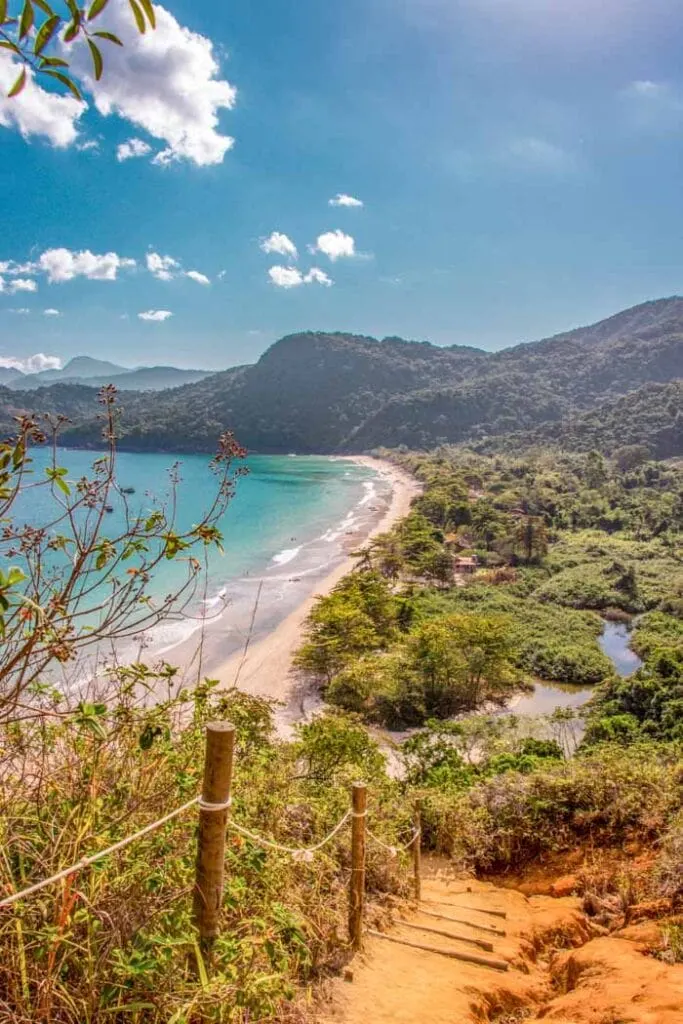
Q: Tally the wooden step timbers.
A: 4